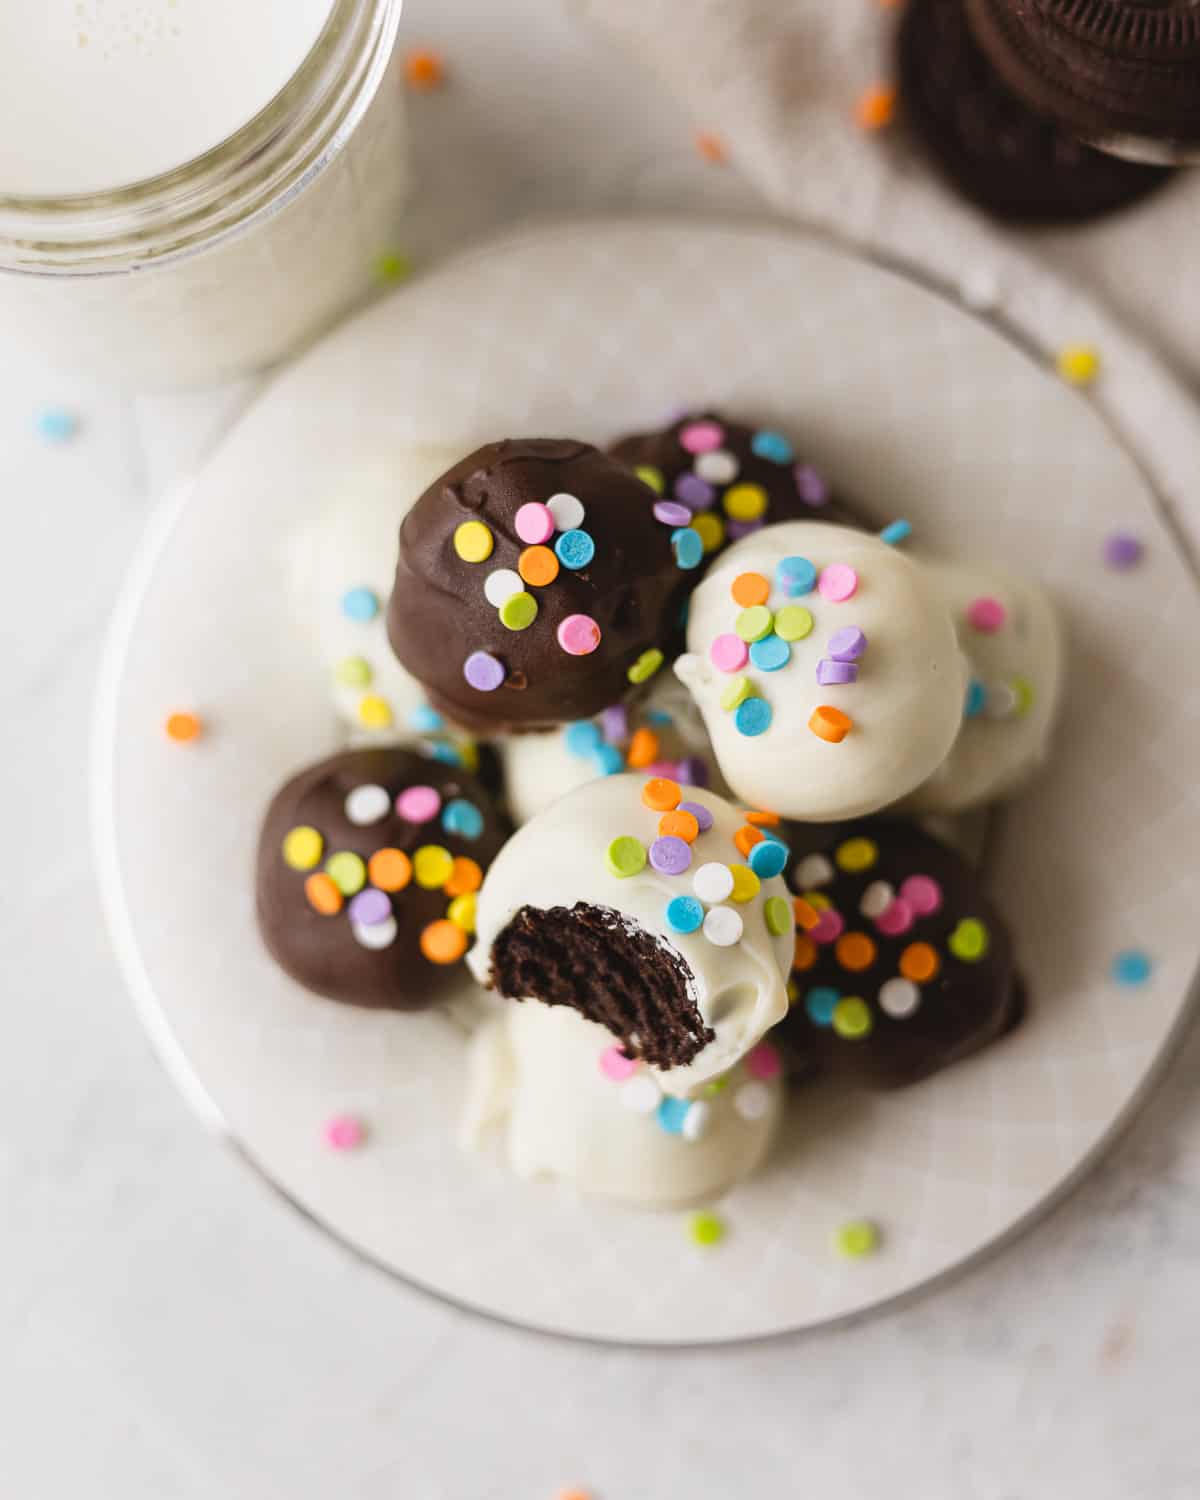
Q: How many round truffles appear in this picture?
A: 10